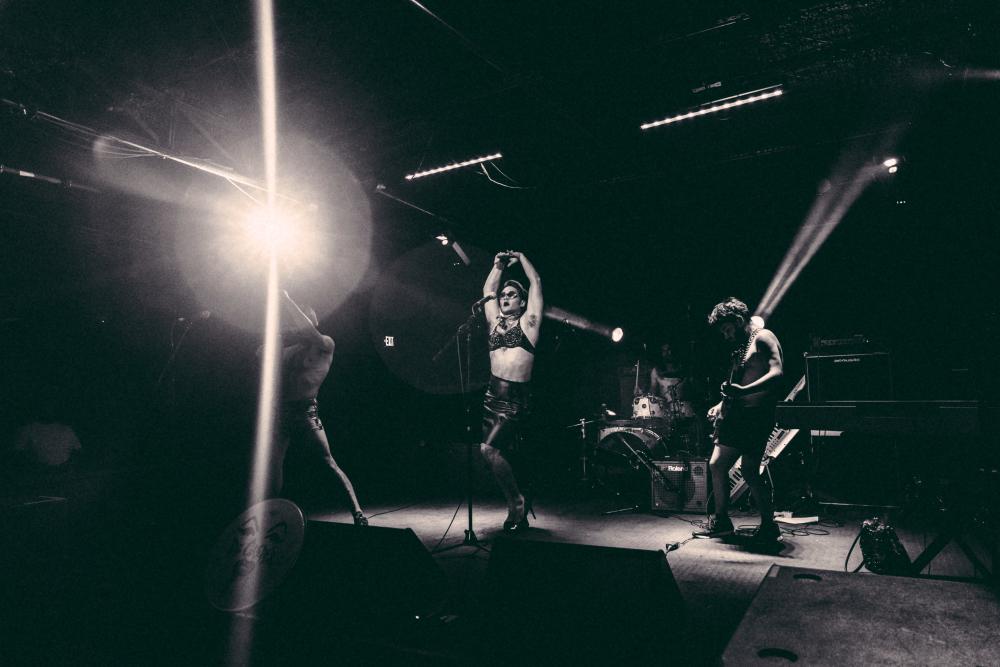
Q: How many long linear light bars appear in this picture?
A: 2